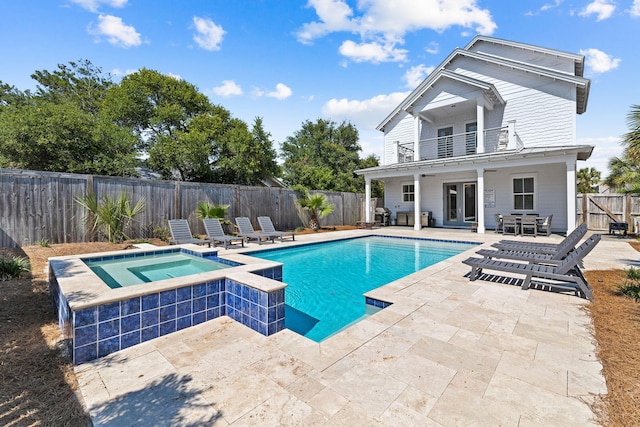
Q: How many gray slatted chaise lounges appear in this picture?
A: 8